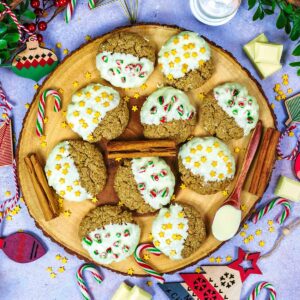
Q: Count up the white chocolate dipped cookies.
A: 10